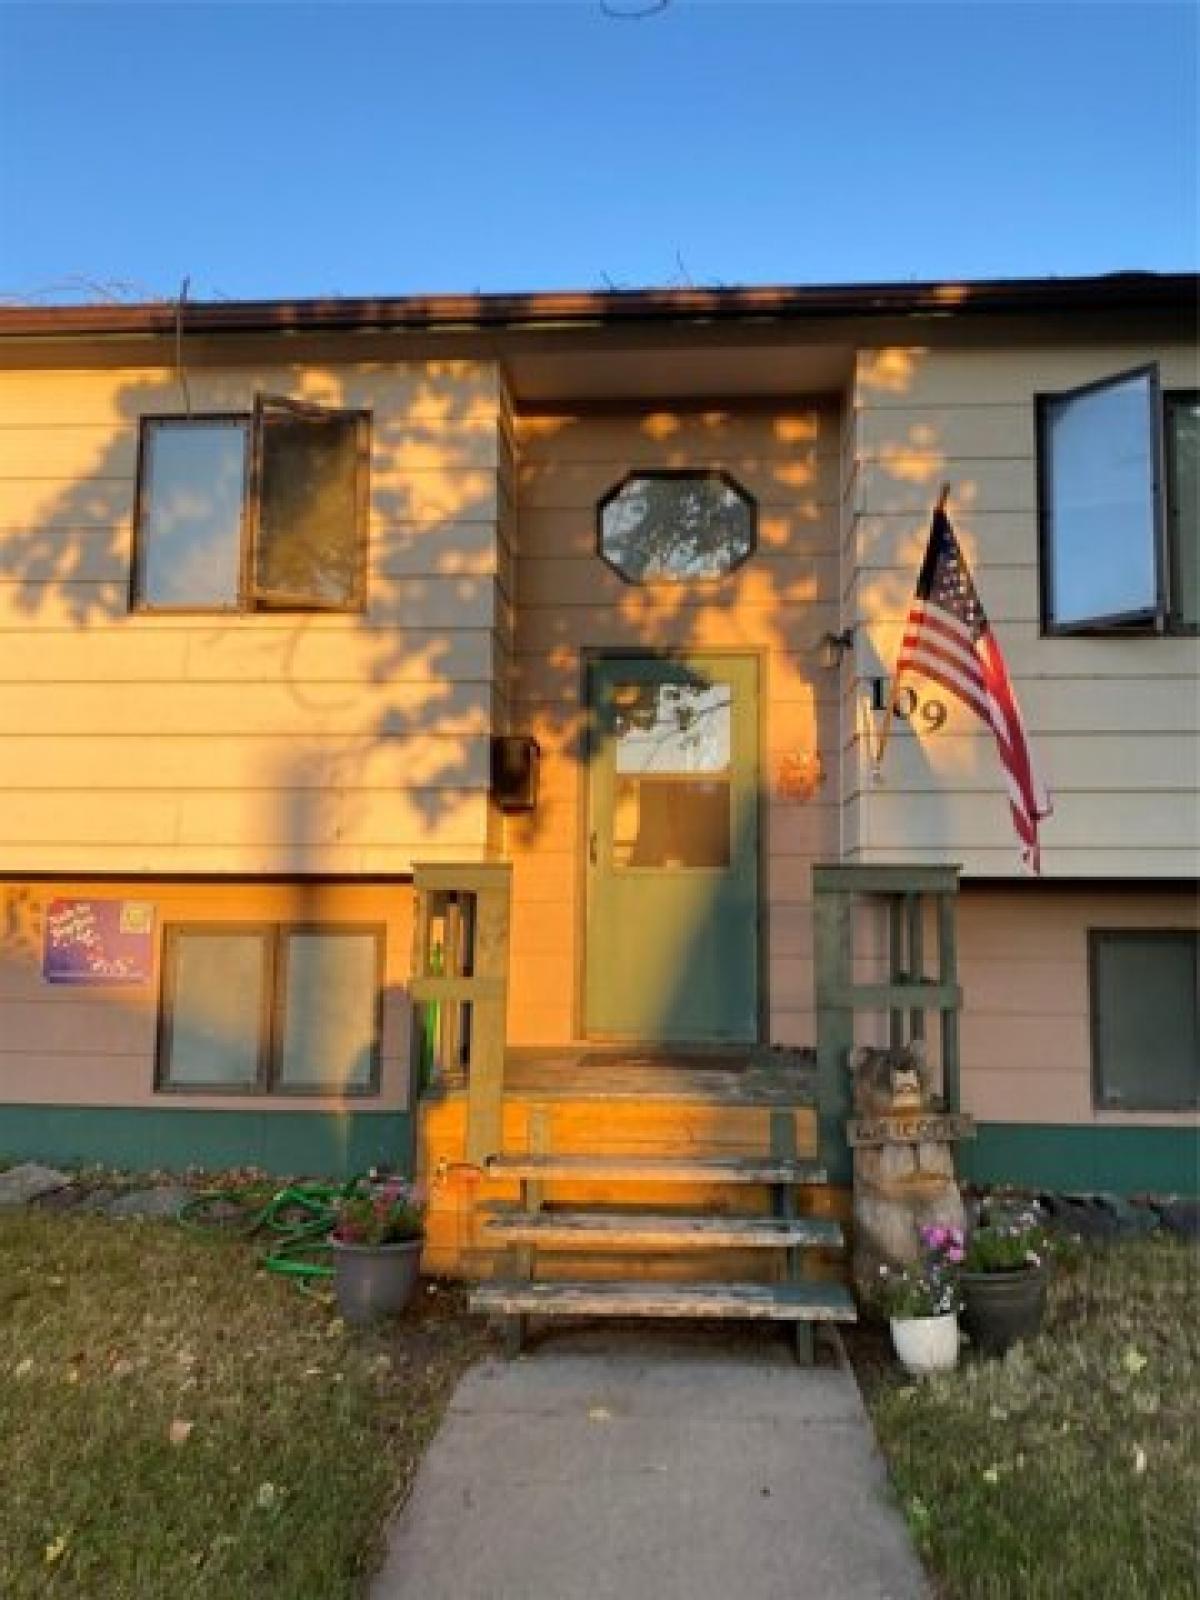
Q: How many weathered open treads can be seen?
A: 3